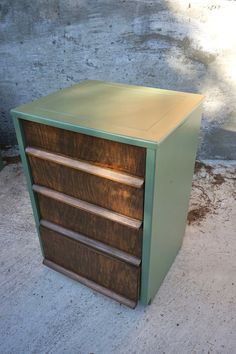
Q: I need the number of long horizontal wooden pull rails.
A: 4